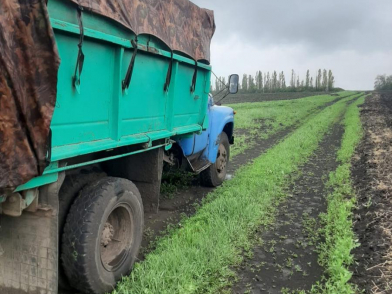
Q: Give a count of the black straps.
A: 4